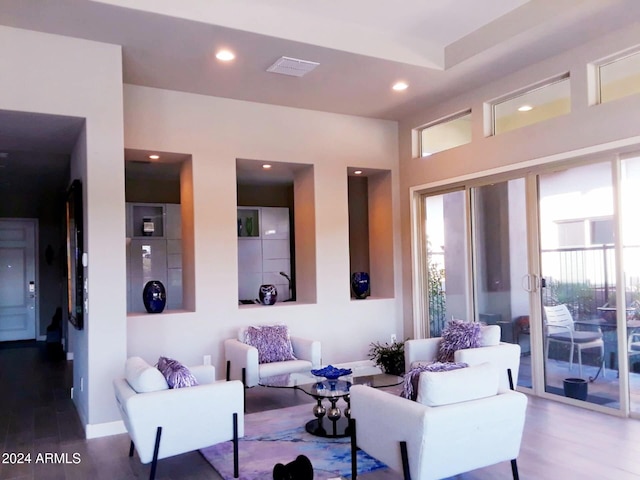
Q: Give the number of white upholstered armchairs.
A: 4